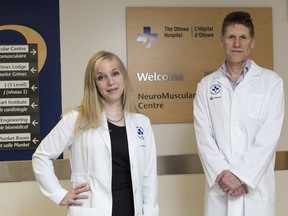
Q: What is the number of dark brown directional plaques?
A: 6